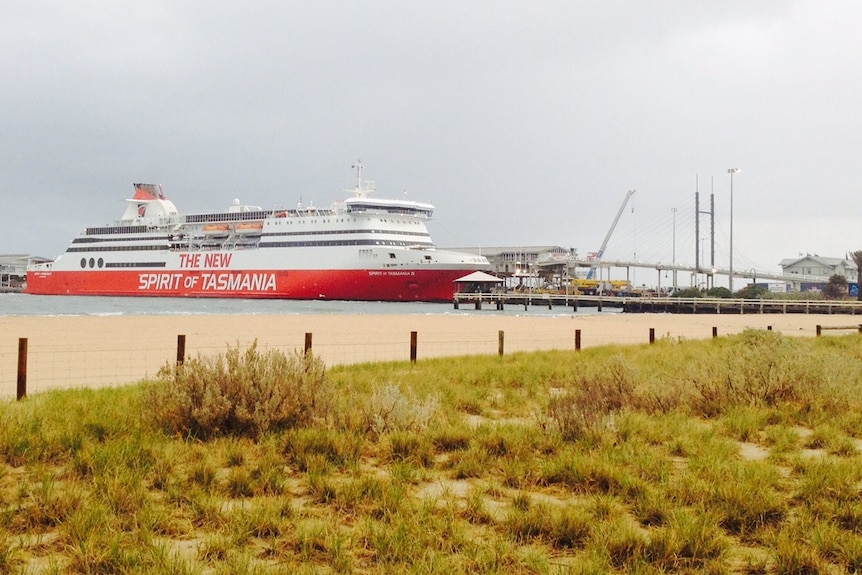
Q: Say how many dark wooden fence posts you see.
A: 11